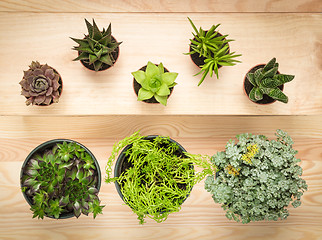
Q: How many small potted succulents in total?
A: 5